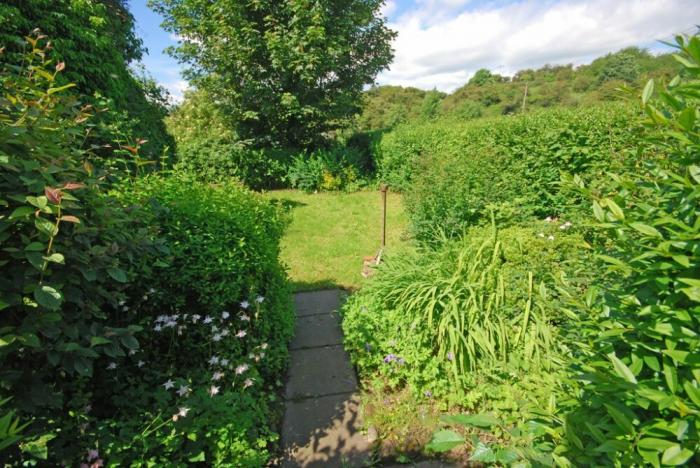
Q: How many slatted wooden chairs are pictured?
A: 0